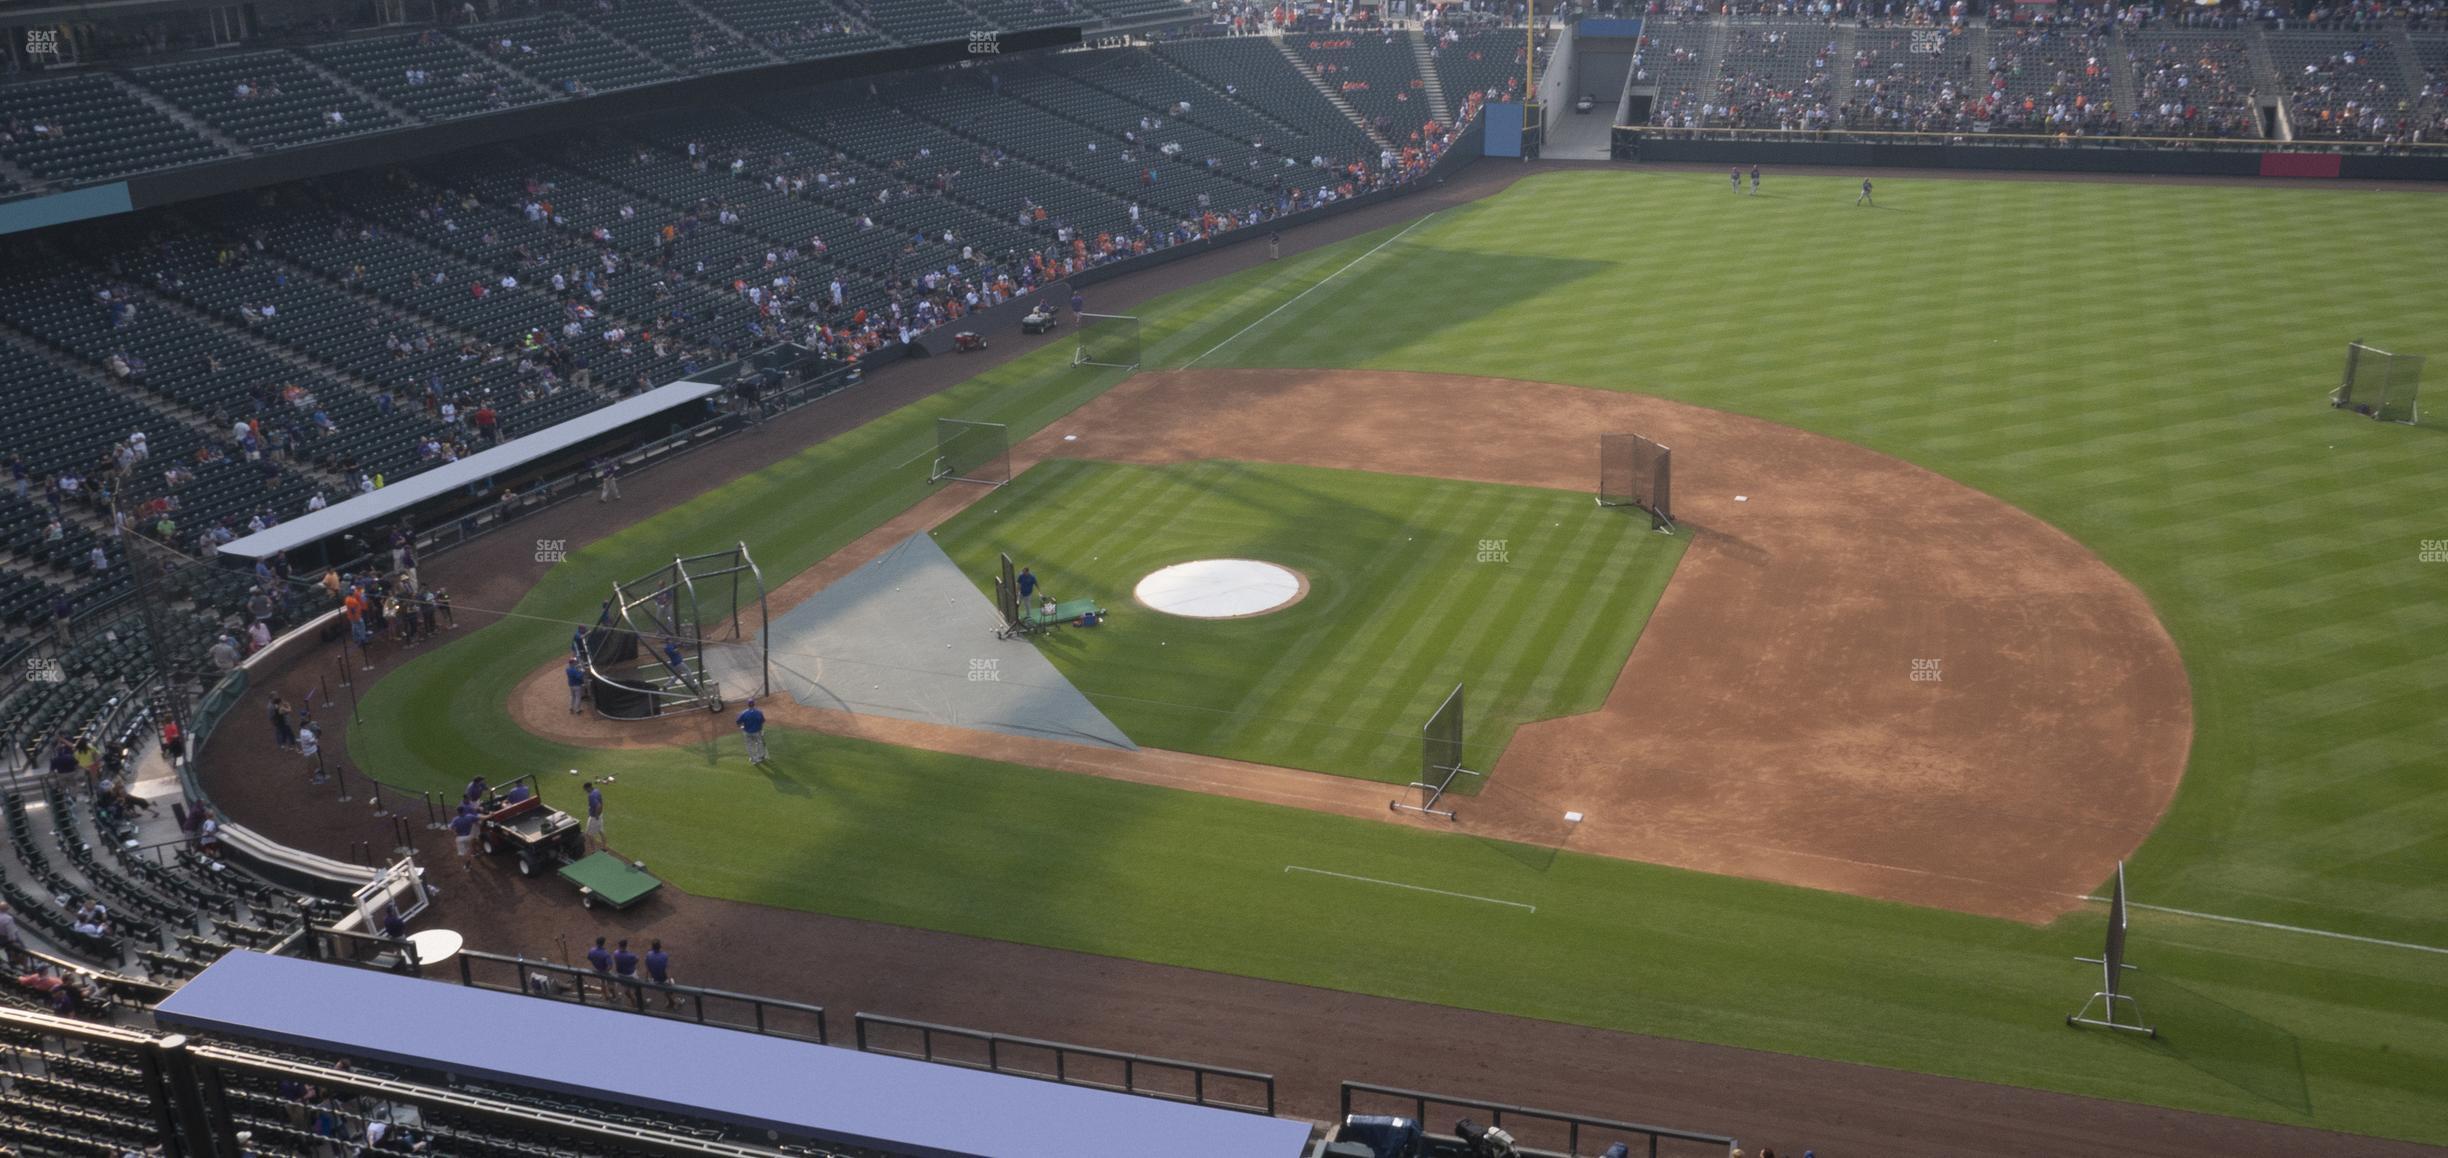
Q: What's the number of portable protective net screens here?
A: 7